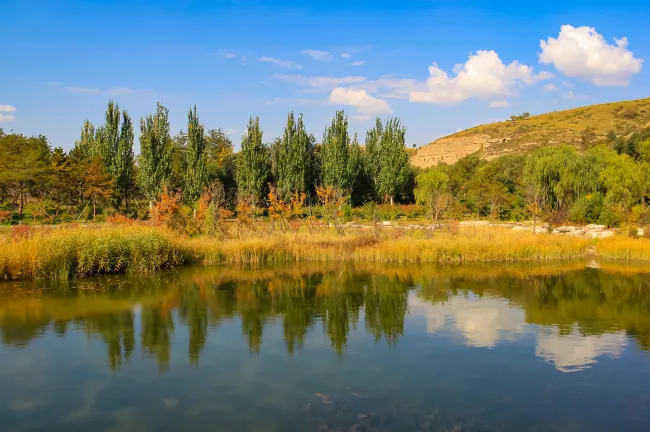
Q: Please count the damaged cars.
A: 0